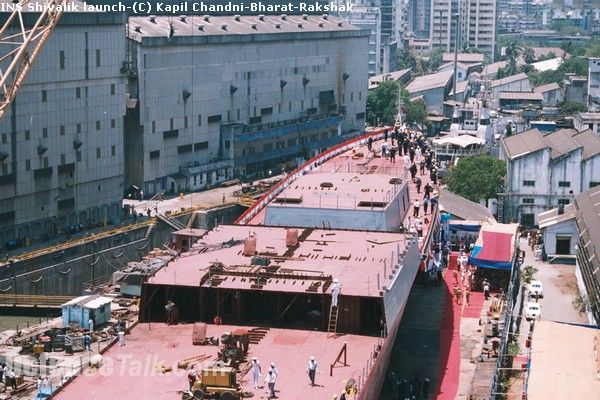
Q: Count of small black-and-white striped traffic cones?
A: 0